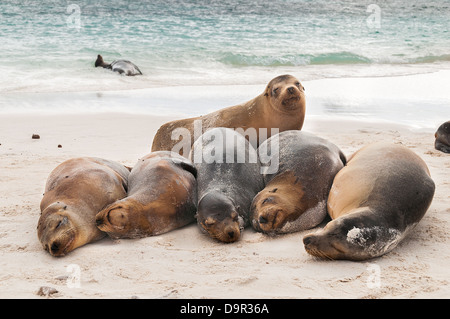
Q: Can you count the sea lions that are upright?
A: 1